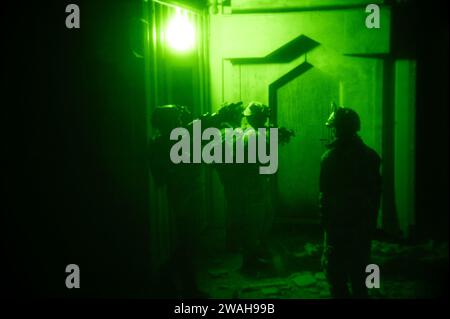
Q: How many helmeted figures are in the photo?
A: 3